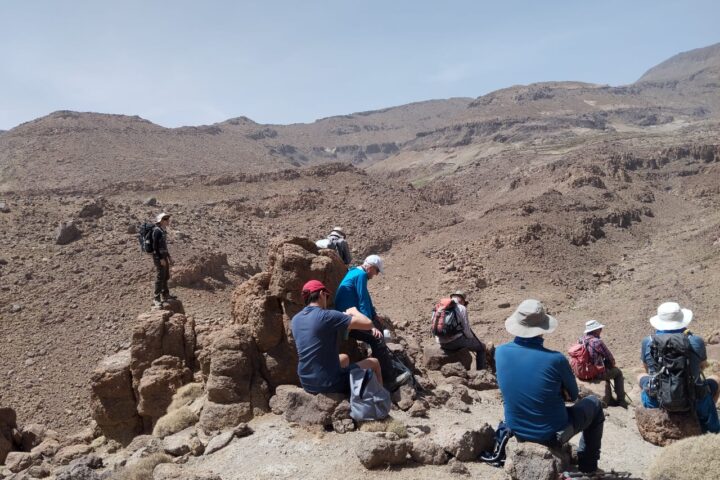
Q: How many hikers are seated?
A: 7